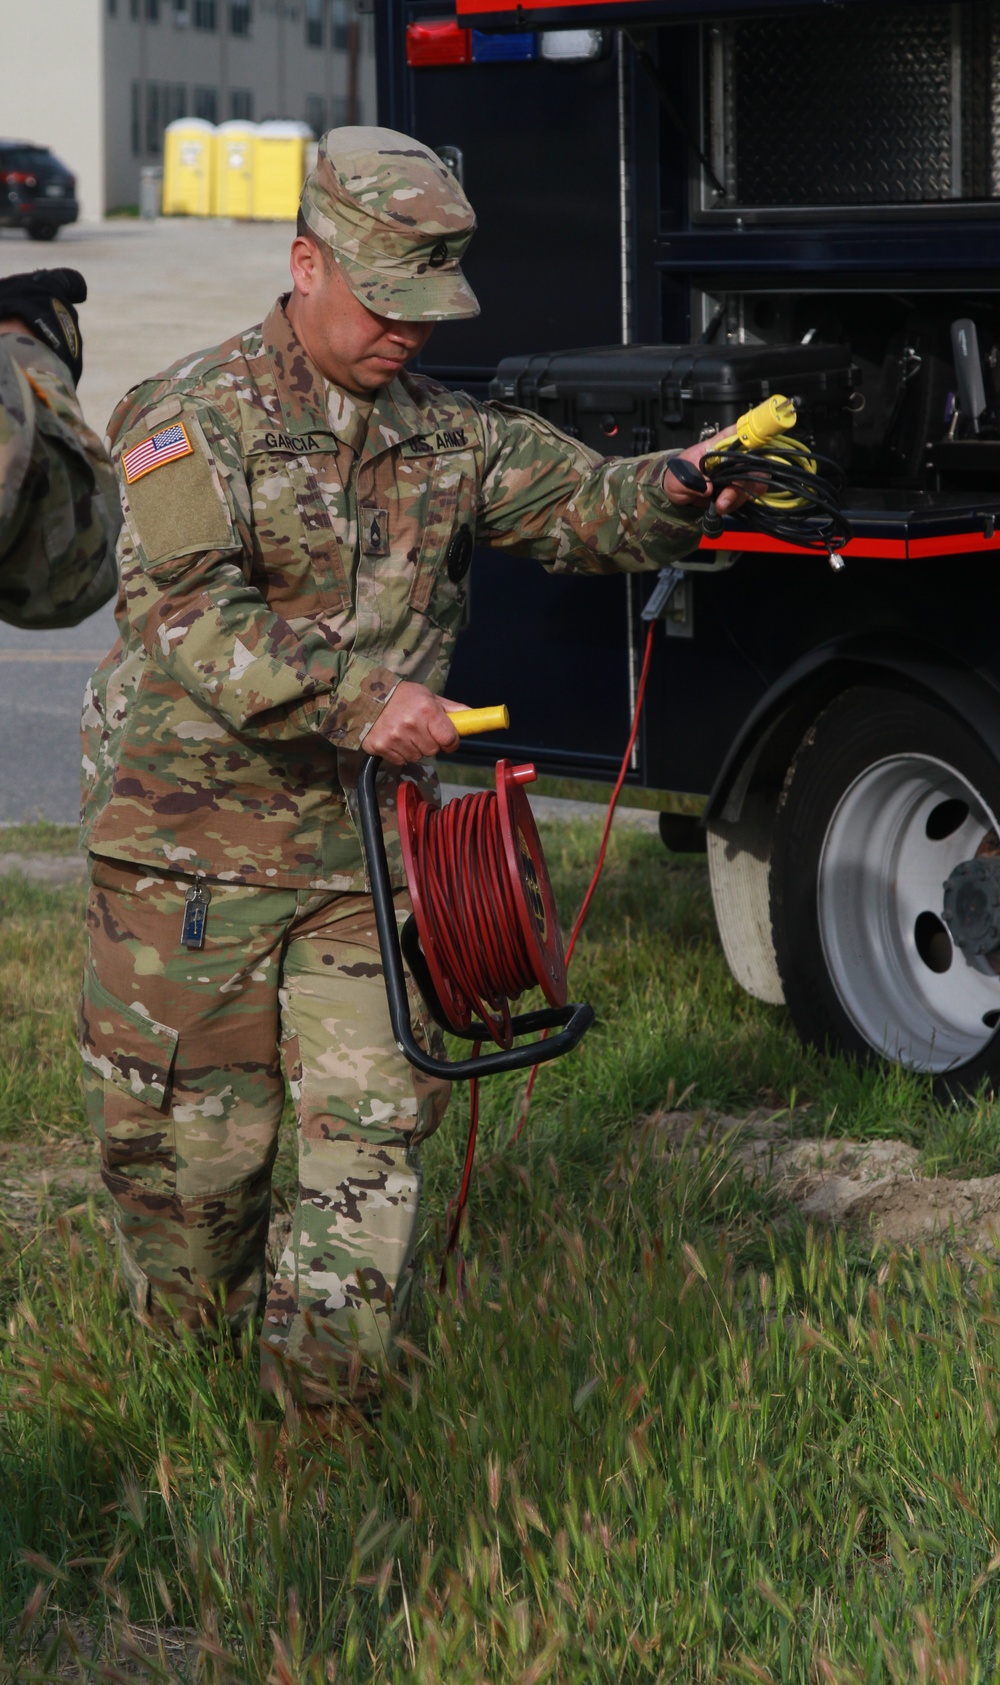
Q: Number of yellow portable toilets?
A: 3